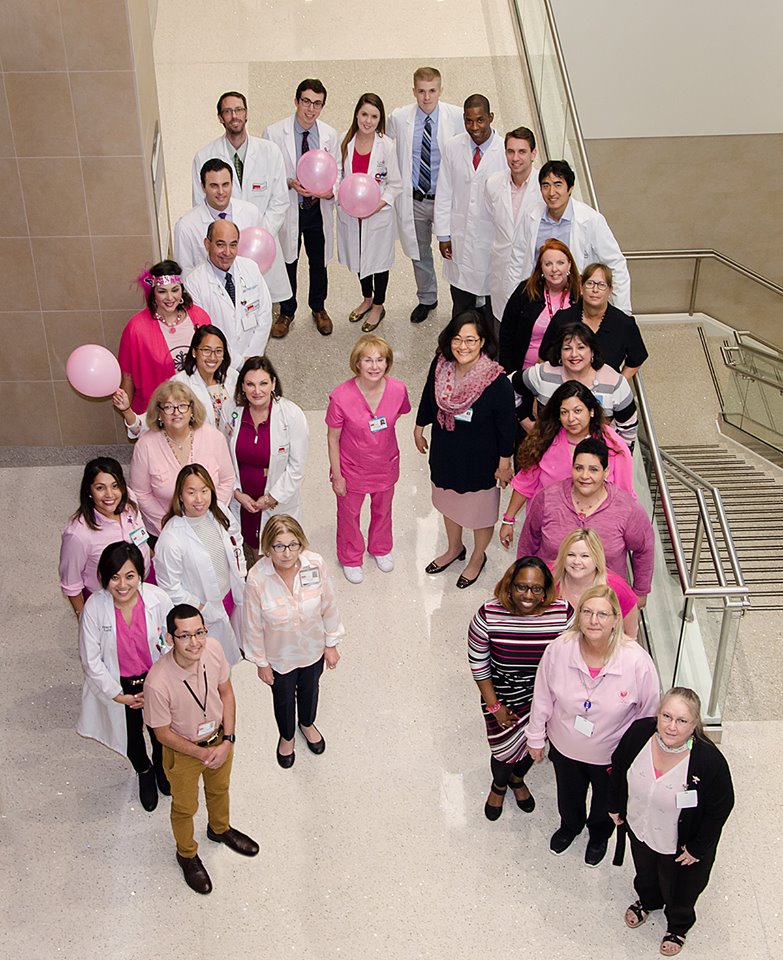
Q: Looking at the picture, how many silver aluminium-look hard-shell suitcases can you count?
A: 0